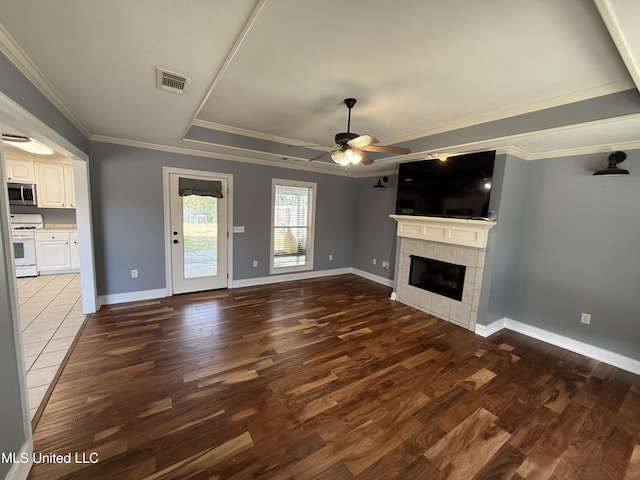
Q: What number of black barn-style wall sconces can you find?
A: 2